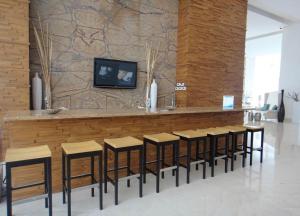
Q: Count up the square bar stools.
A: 8